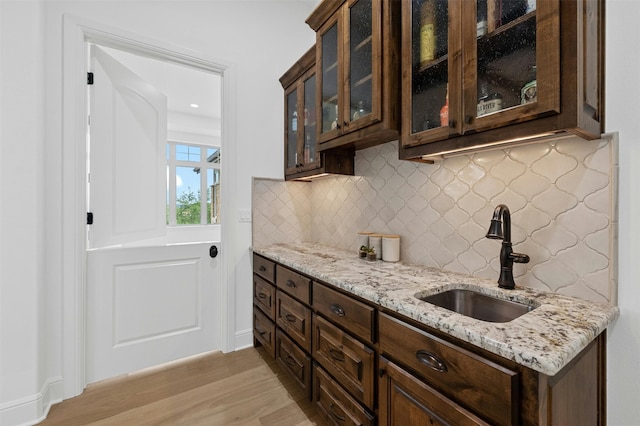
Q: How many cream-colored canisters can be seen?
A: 3